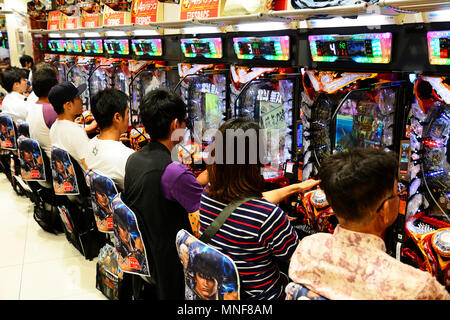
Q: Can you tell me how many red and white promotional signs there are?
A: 6